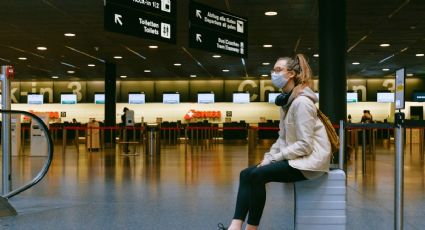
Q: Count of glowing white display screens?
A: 10